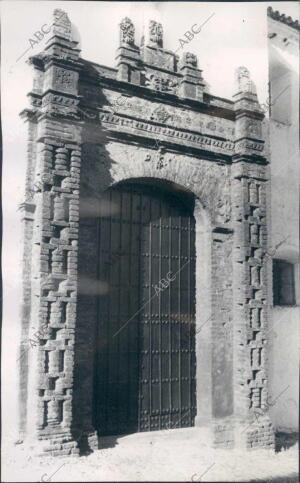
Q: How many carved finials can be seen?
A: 5